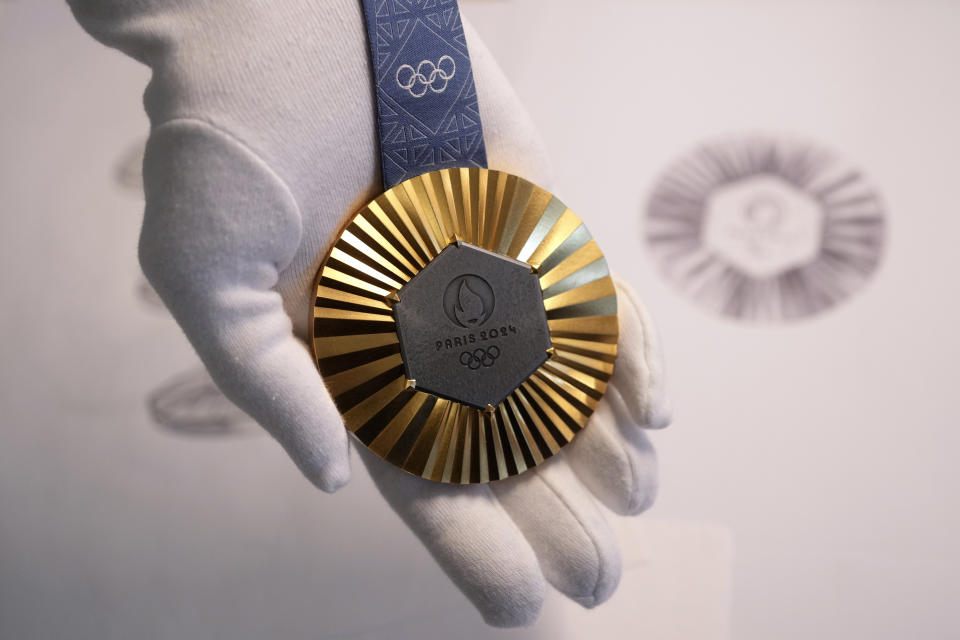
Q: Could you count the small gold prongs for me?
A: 6